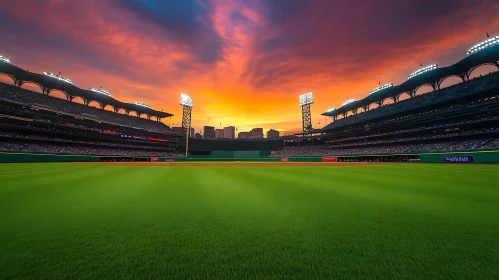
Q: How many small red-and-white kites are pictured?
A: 0